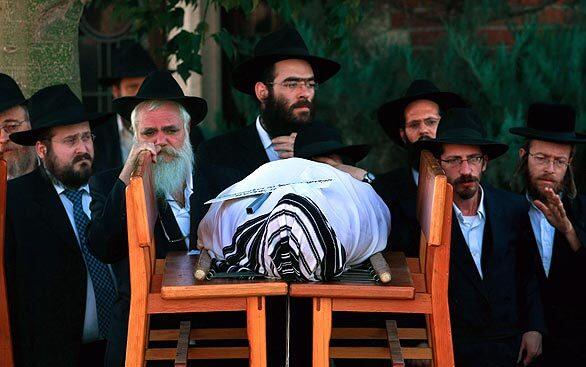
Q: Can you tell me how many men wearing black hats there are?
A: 9